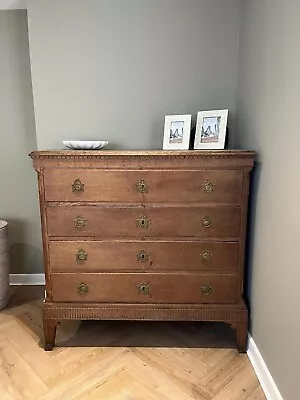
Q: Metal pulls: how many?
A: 8